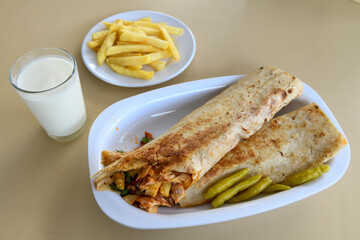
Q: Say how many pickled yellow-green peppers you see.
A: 5